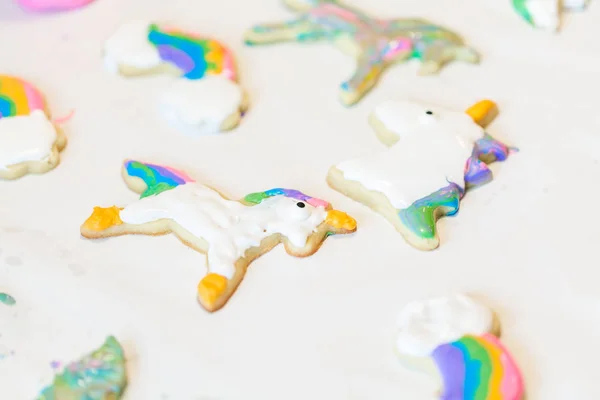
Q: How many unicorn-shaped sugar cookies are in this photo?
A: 3